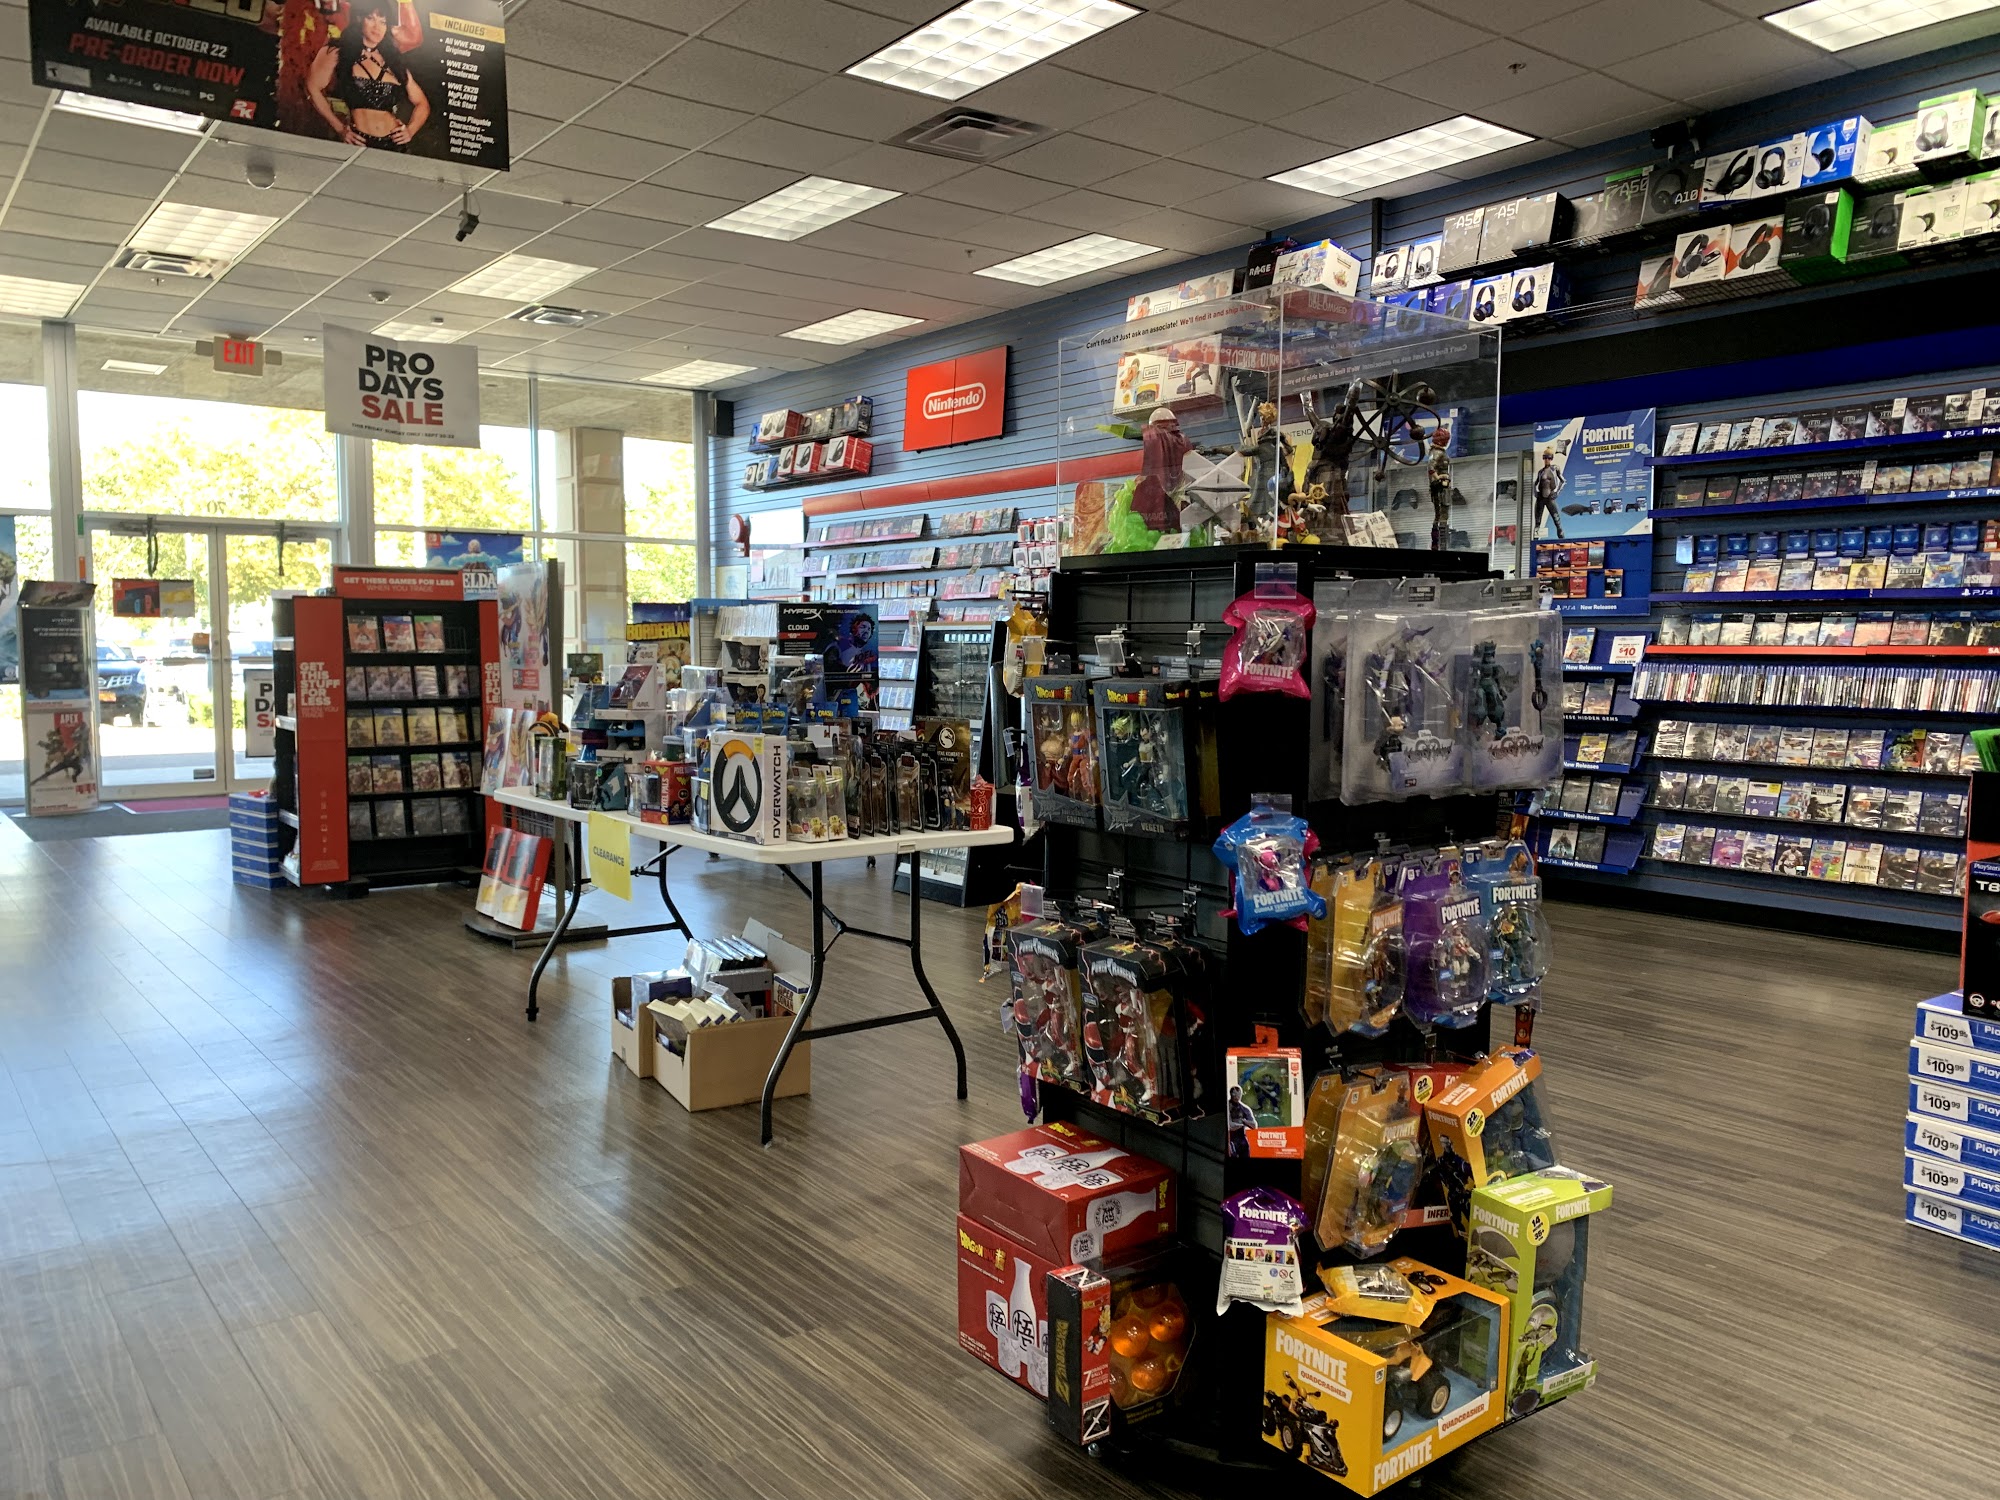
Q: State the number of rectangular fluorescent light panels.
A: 12